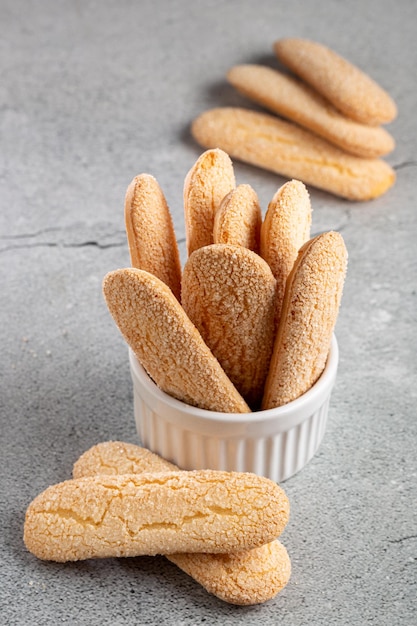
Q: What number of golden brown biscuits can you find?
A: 12